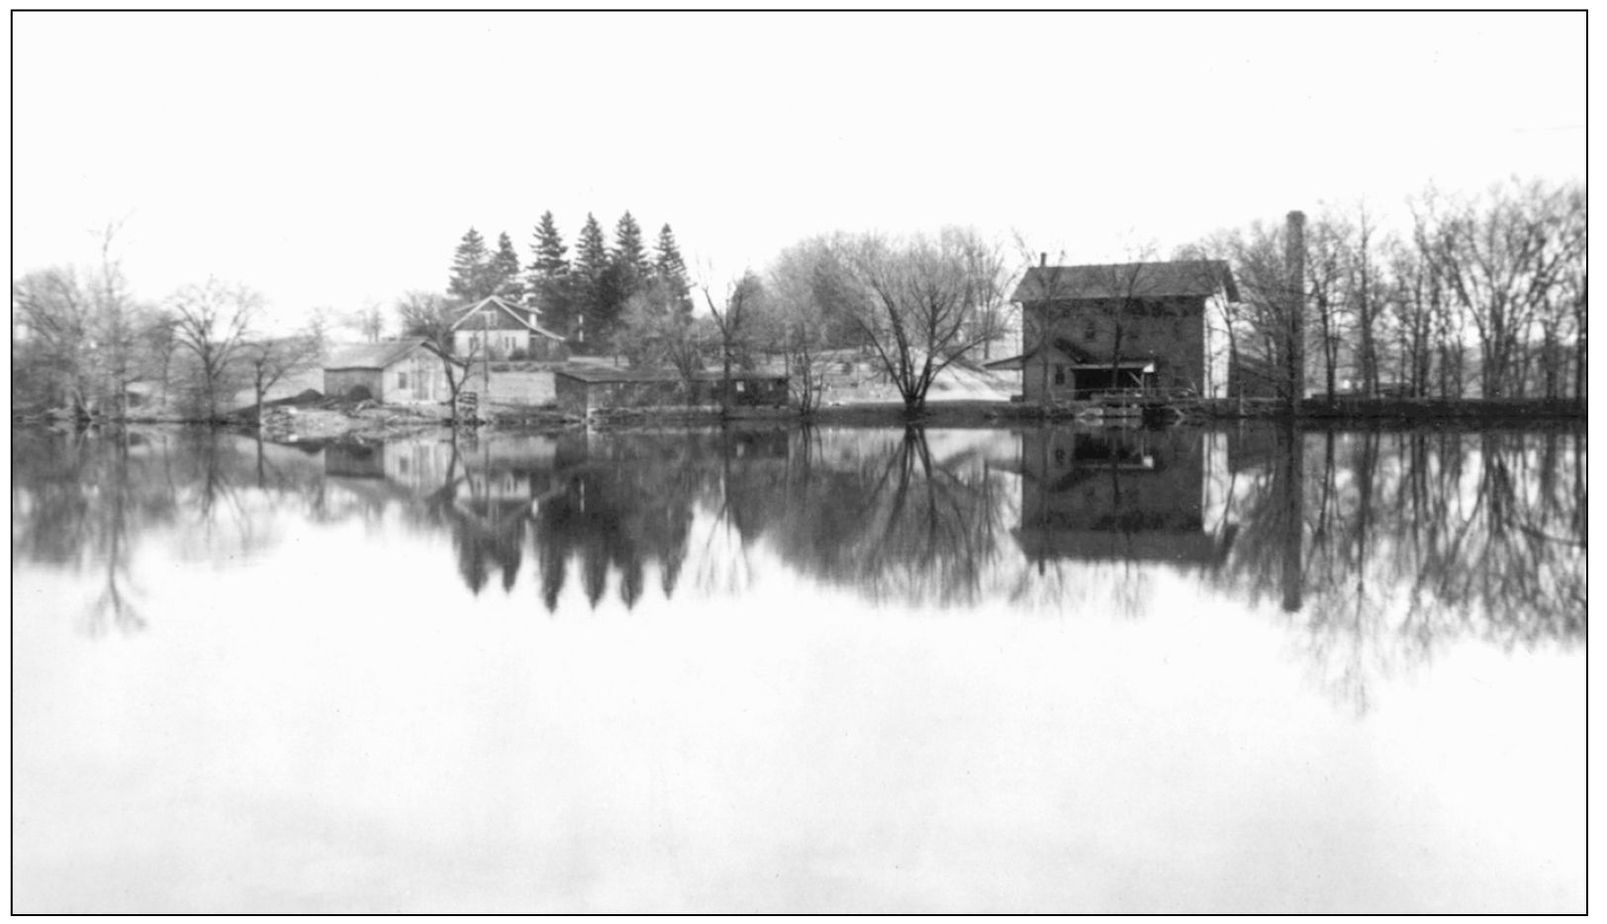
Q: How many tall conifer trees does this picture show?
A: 6